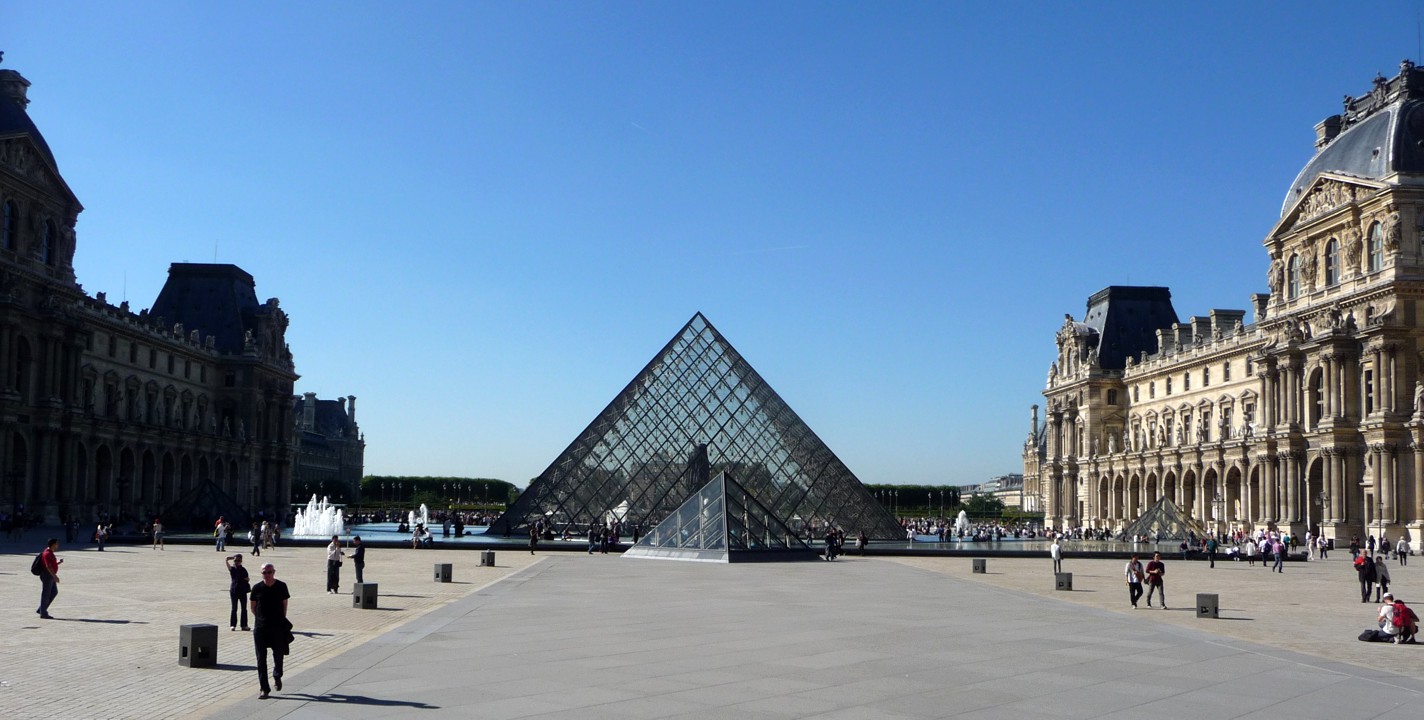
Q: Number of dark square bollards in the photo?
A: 7